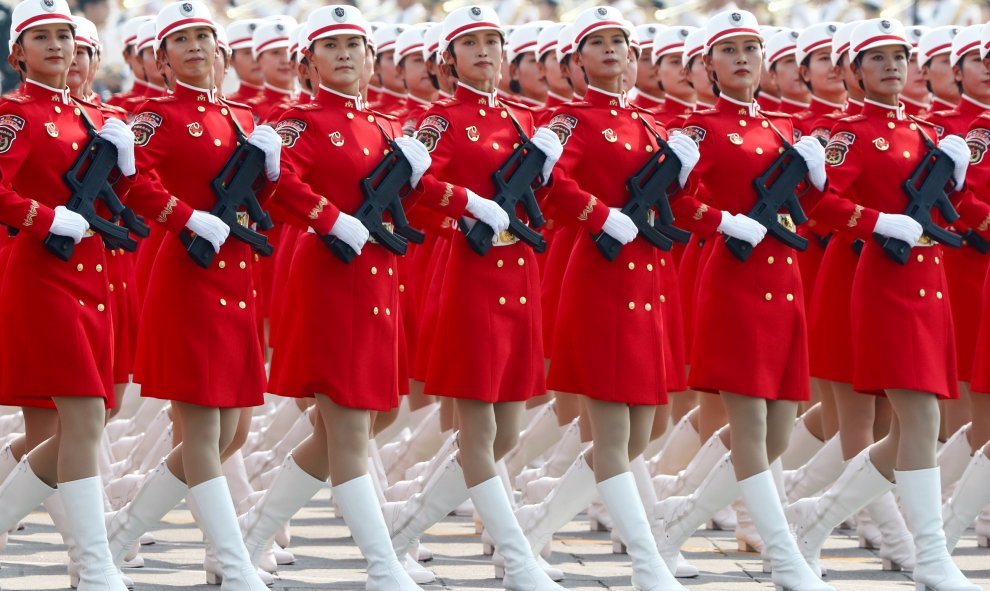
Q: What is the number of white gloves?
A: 14